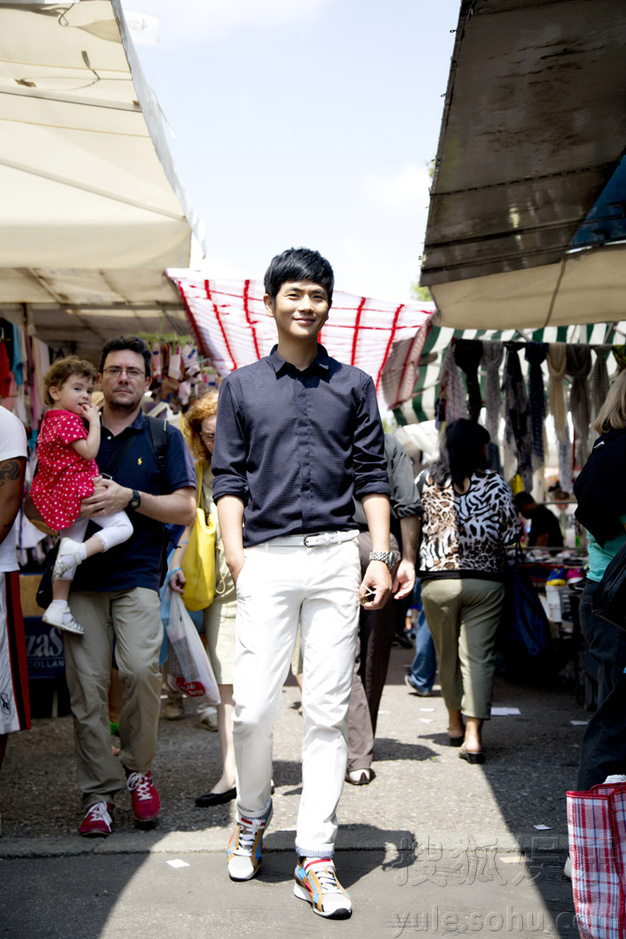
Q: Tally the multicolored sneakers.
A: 2